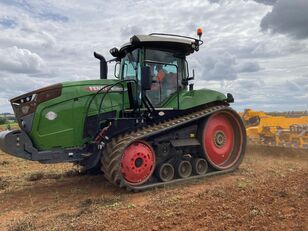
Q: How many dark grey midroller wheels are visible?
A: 3